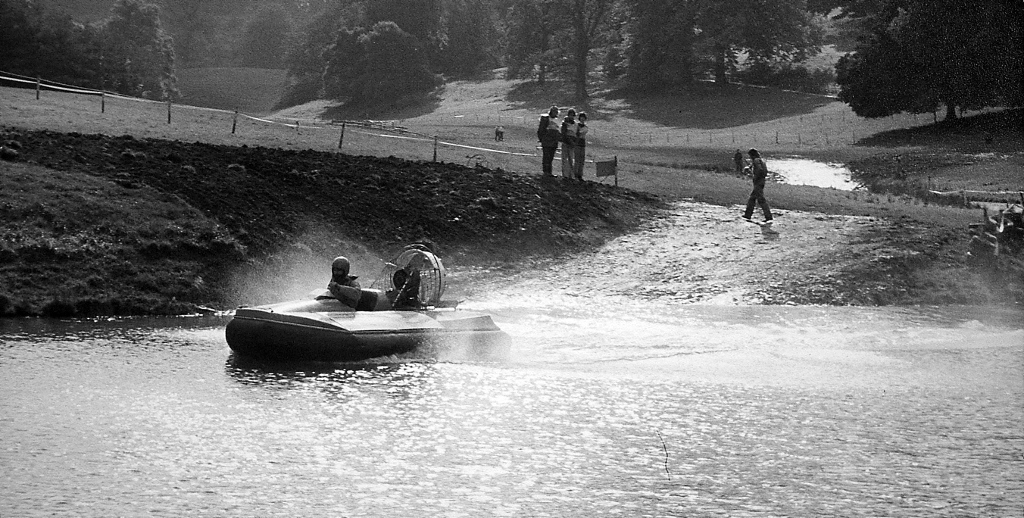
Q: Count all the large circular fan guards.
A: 1